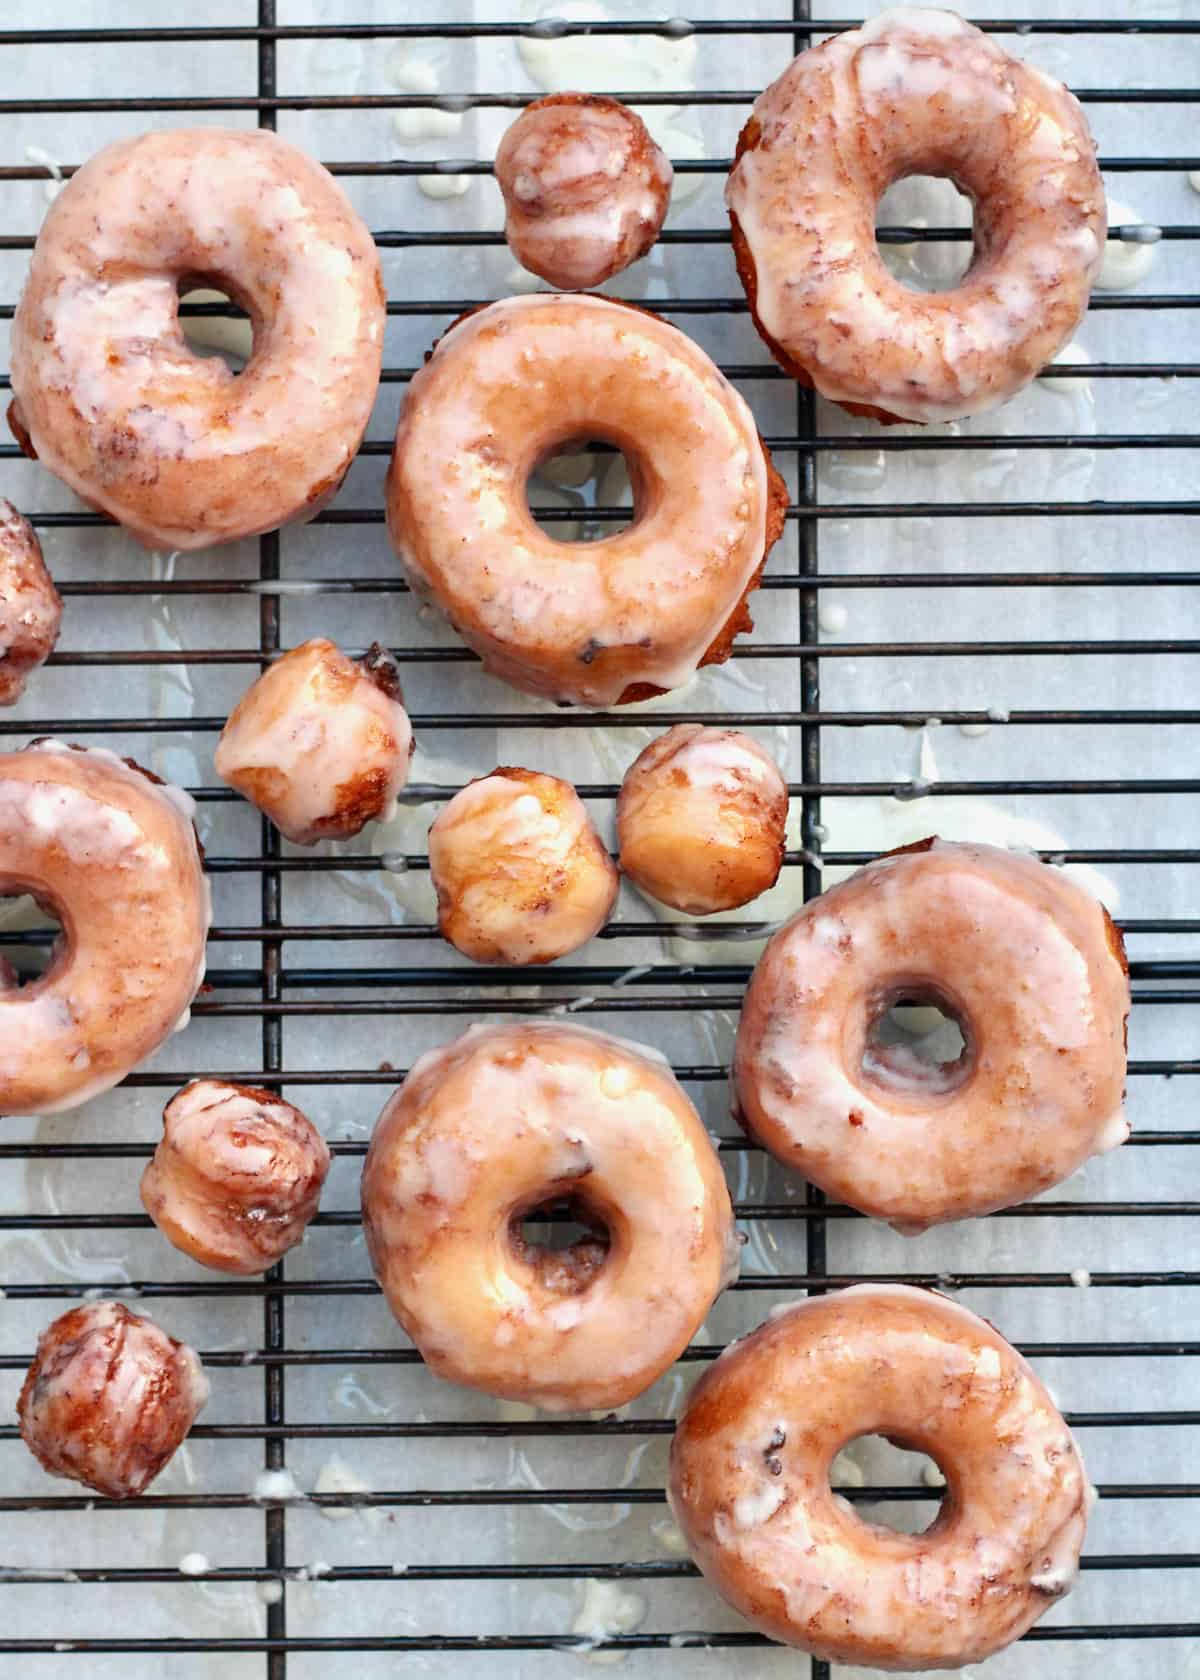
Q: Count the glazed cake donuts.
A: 7